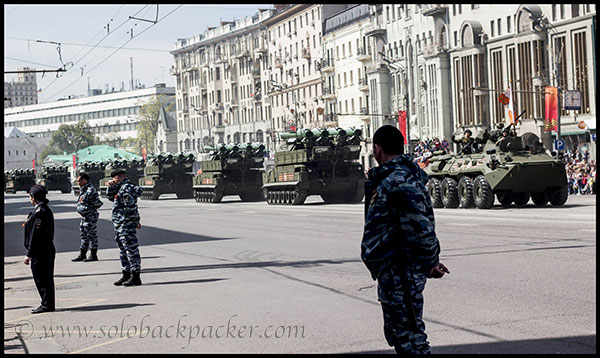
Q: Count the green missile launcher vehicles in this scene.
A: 7